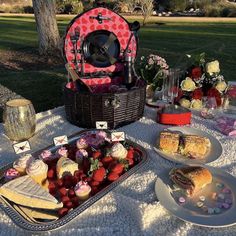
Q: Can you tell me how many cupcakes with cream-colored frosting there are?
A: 3